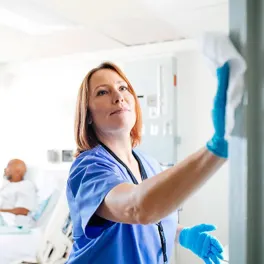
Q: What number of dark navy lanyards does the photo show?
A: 1